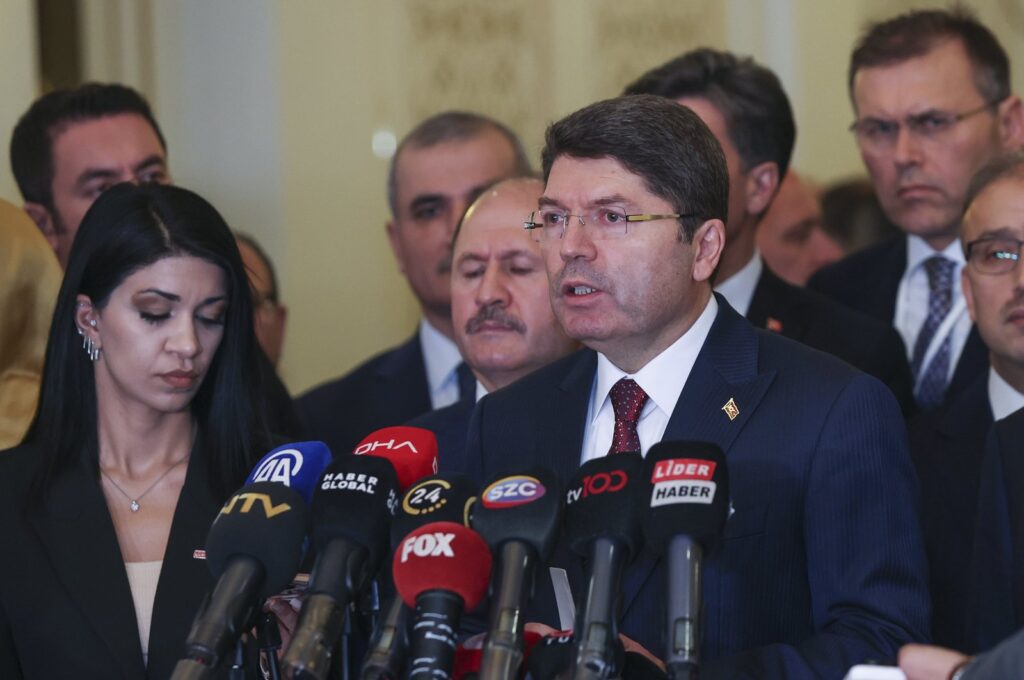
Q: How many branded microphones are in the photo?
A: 9